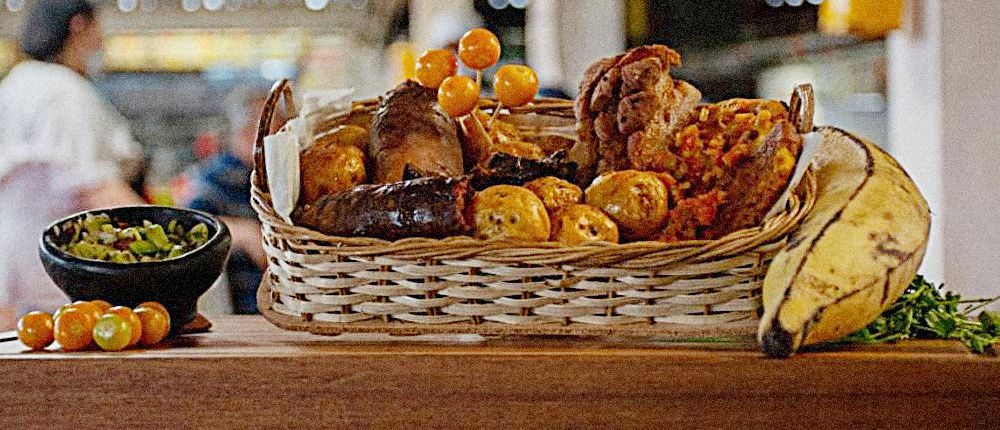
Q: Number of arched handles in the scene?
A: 2